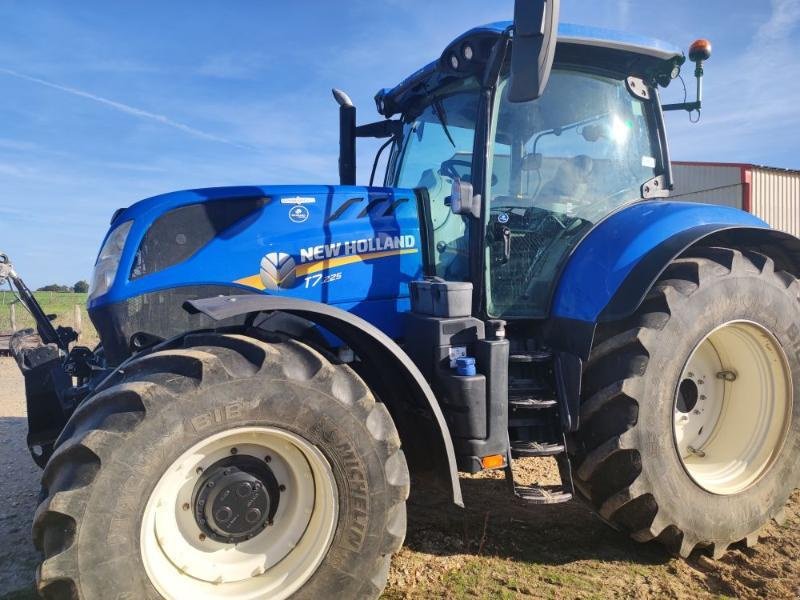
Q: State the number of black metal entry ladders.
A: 1